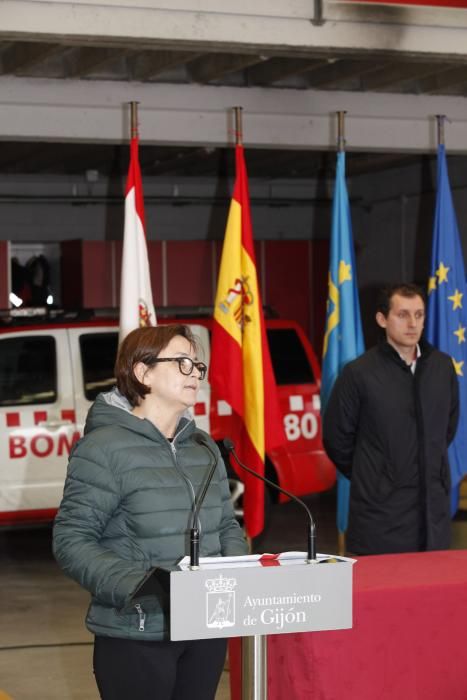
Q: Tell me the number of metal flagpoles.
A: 4